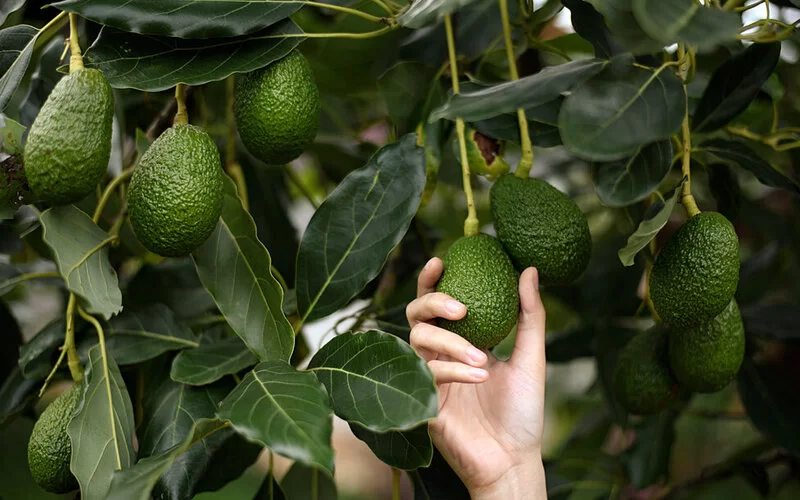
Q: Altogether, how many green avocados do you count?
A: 9